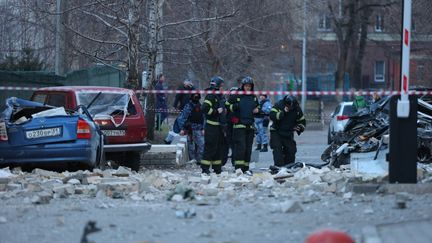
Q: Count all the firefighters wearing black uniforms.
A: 3